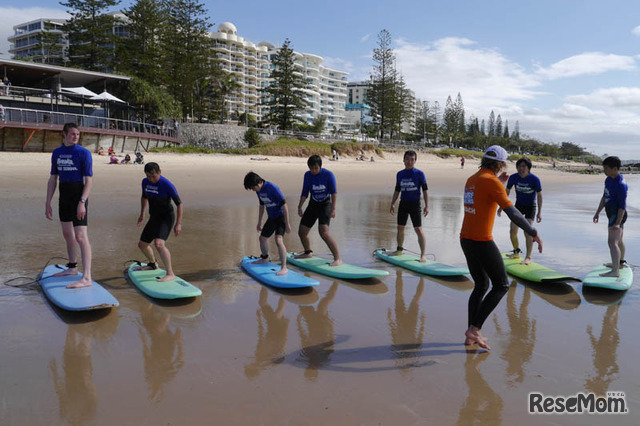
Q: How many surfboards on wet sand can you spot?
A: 7